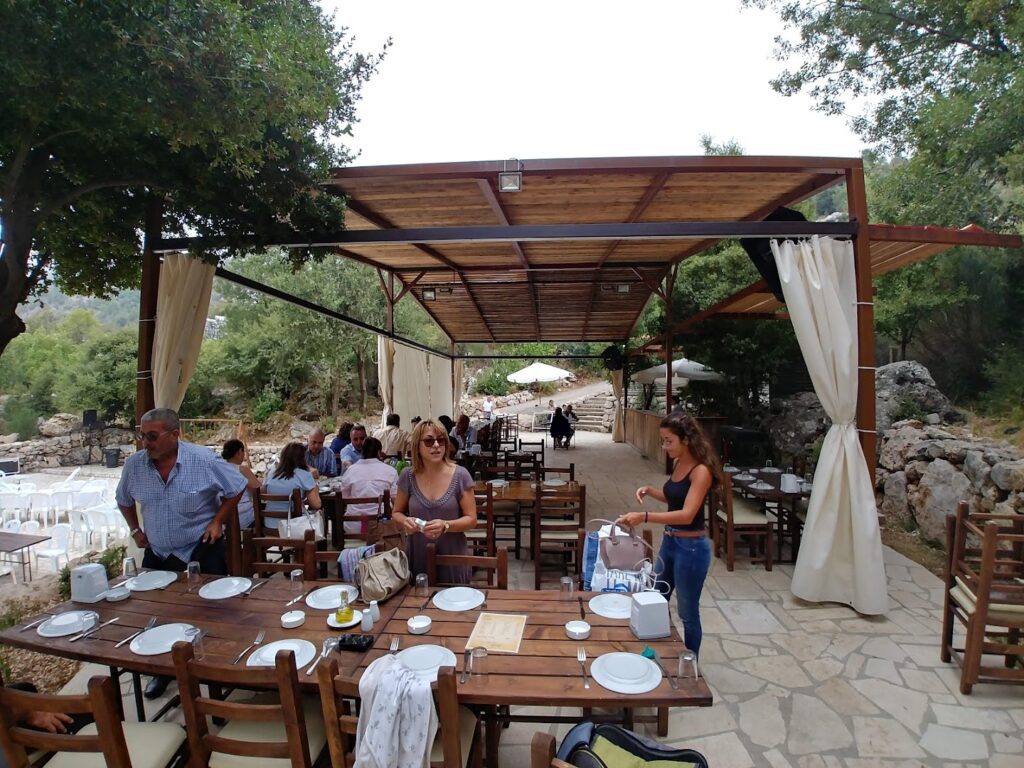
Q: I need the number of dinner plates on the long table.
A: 10